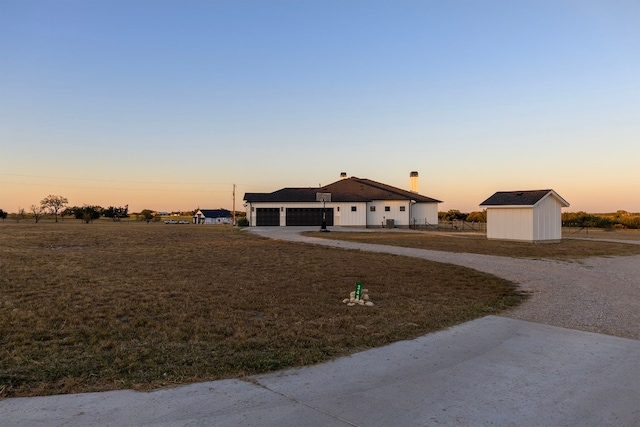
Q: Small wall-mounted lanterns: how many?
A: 3